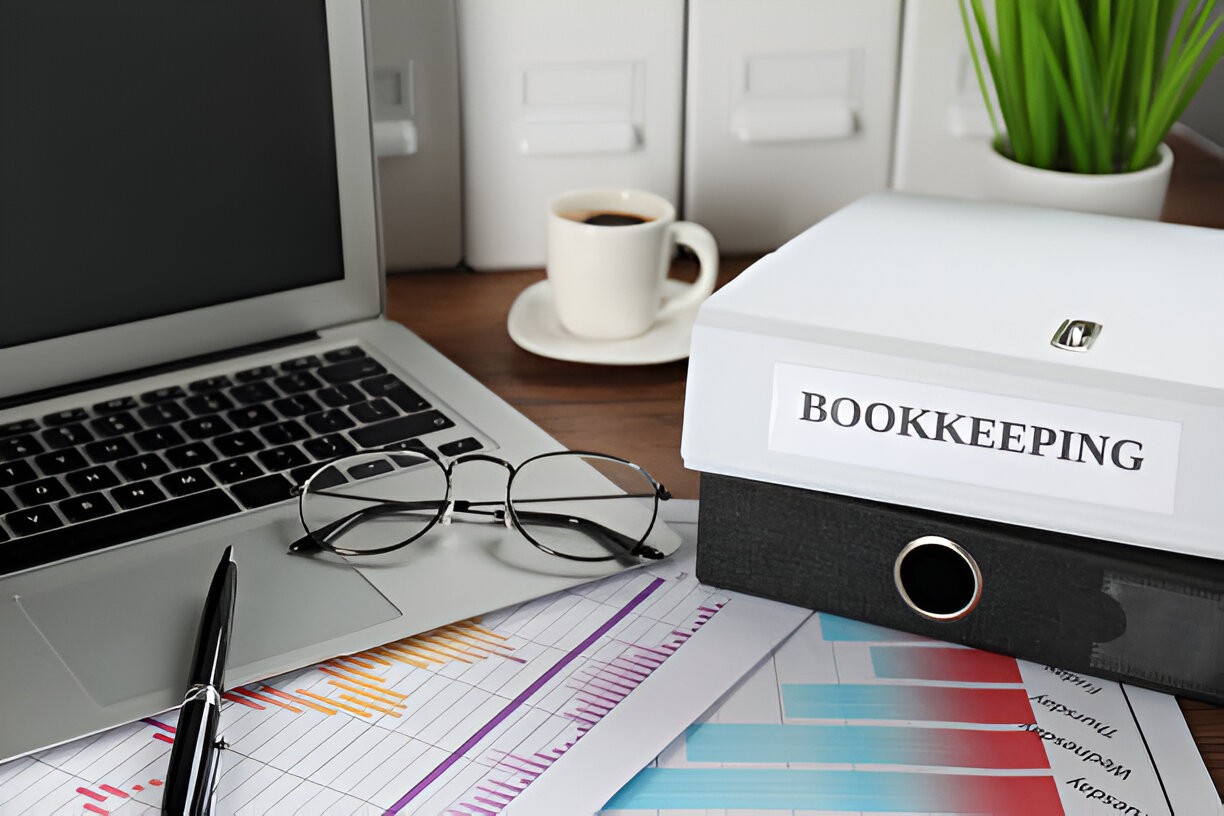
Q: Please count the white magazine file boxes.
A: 4